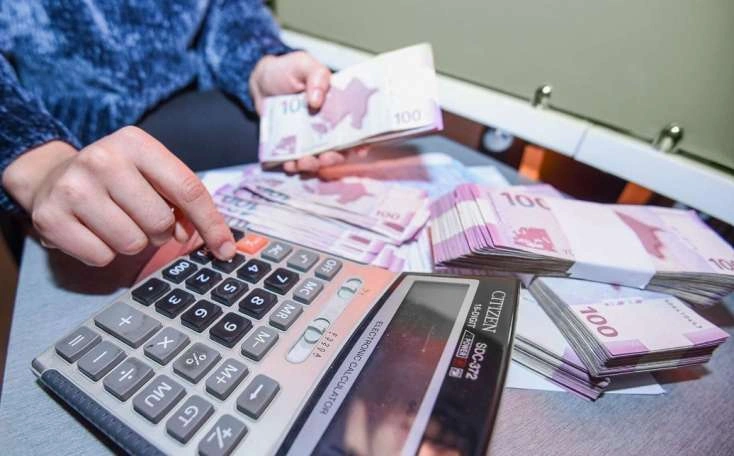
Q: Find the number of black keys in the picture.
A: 13